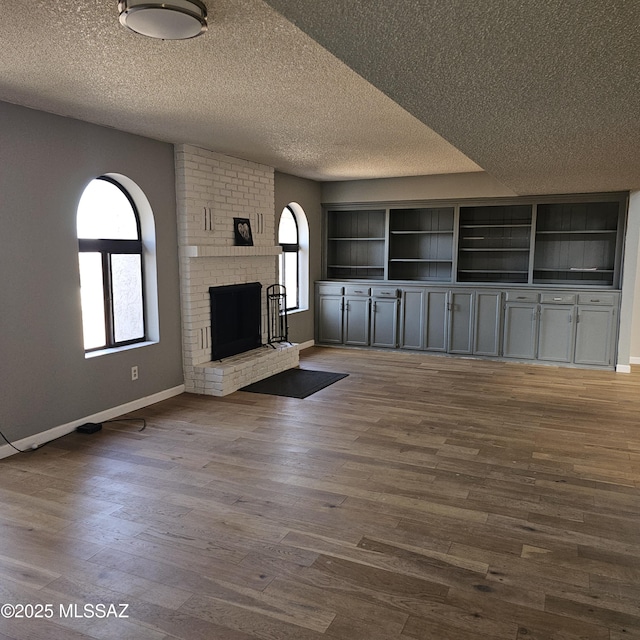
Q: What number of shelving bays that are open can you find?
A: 4